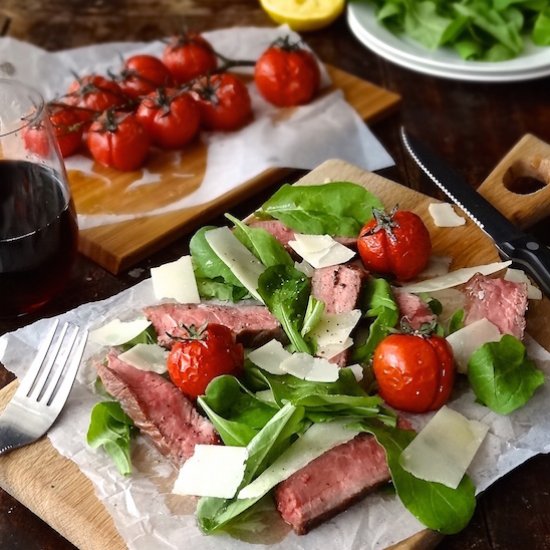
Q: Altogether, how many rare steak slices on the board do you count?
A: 7